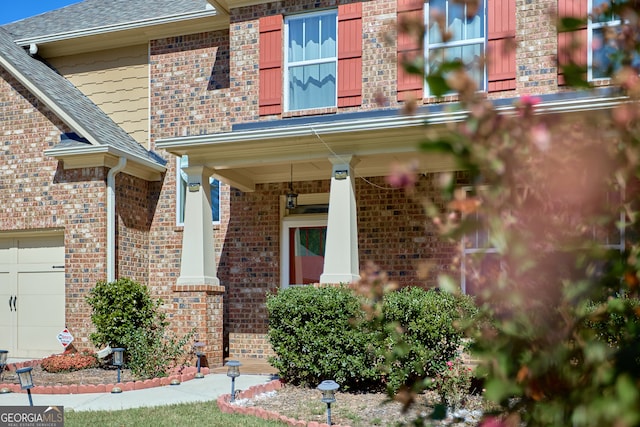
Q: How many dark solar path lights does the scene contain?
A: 6